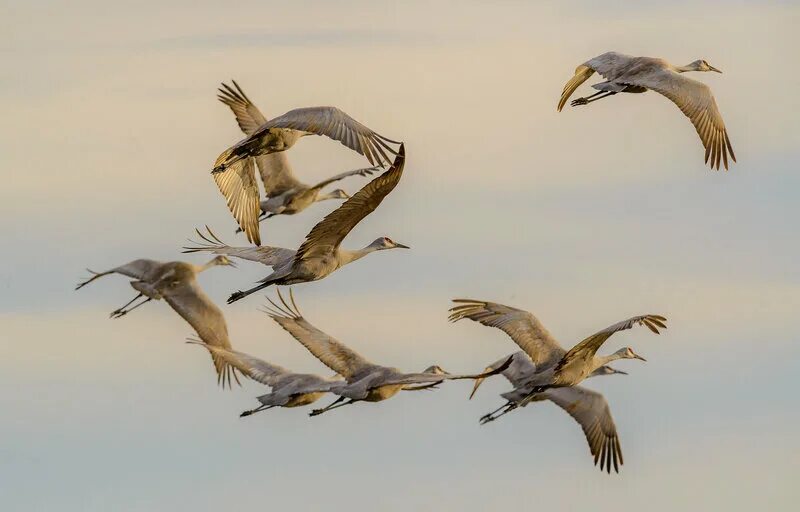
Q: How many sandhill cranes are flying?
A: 9